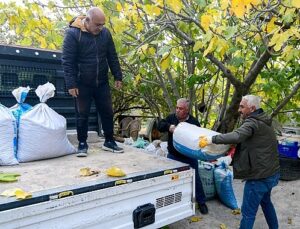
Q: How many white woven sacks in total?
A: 4